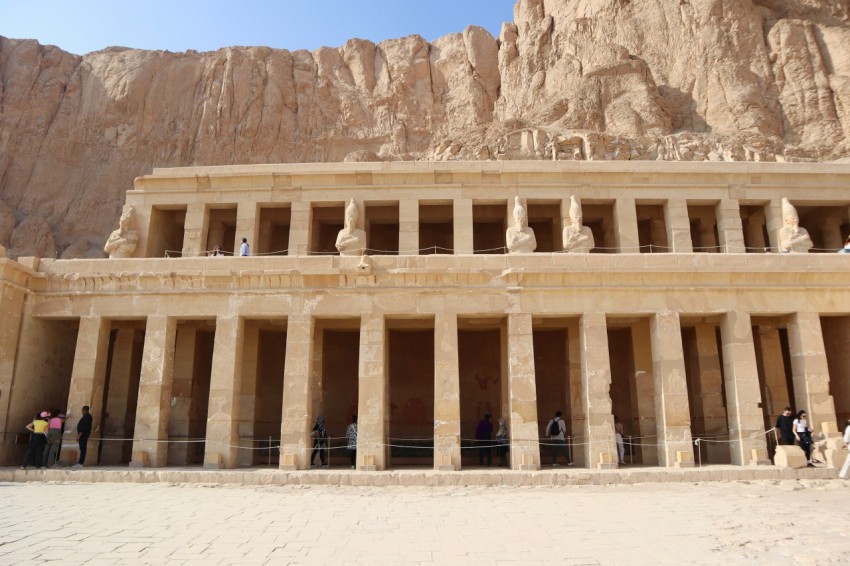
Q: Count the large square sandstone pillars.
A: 11